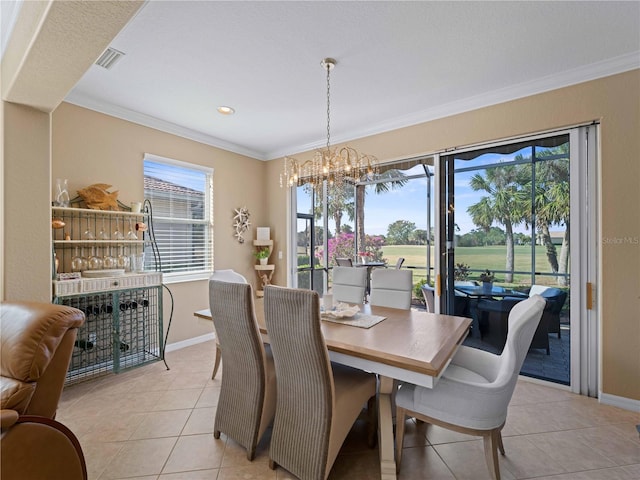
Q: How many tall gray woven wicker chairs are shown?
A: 2